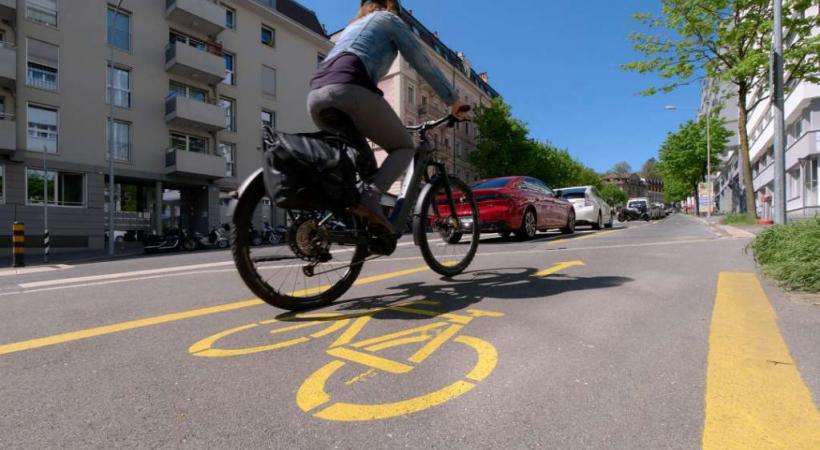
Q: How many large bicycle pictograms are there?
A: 1